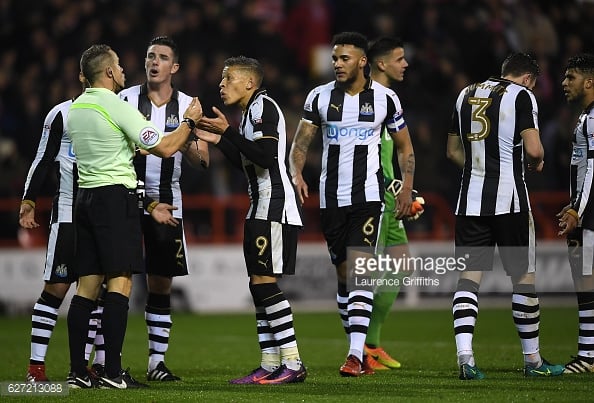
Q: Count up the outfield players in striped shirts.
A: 6